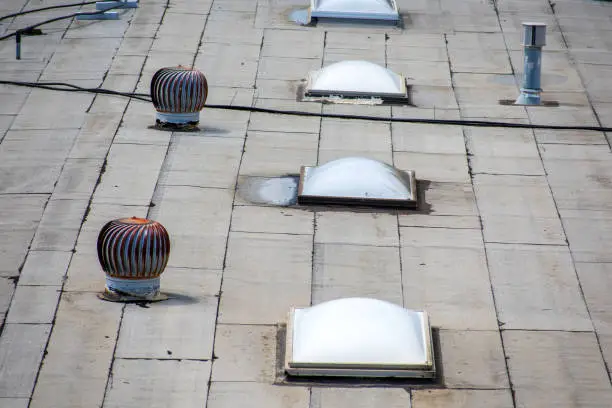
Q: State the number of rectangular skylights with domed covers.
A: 4